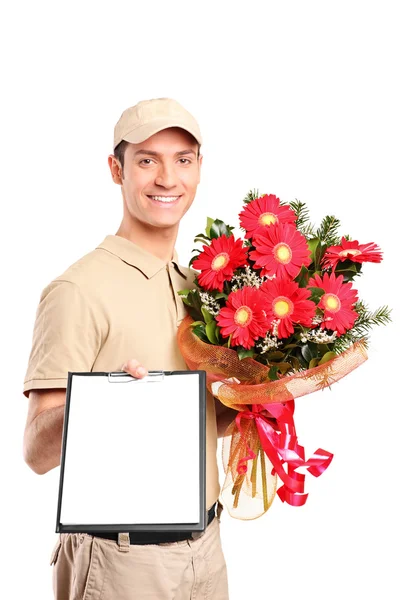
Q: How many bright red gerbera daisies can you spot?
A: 7